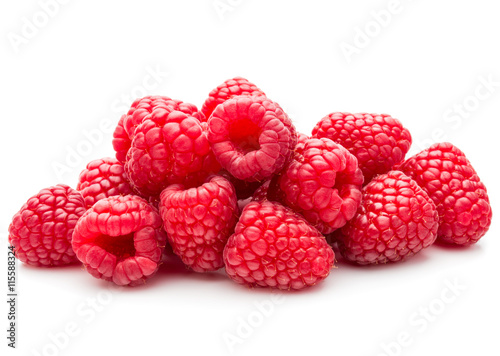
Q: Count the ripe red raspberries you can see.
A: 13